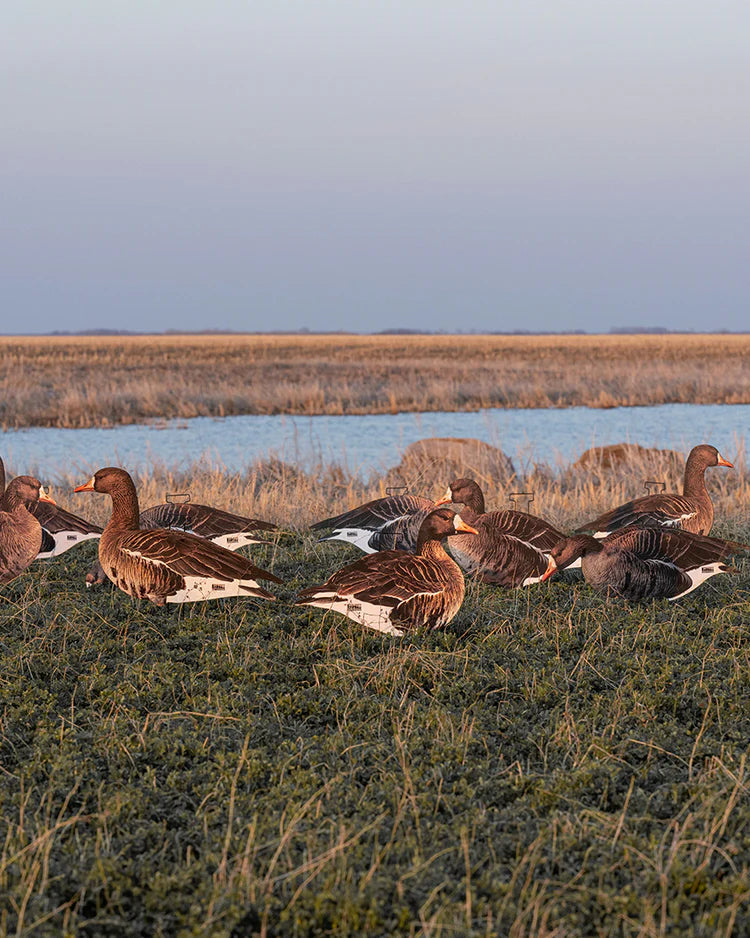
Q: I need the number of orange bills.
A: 6